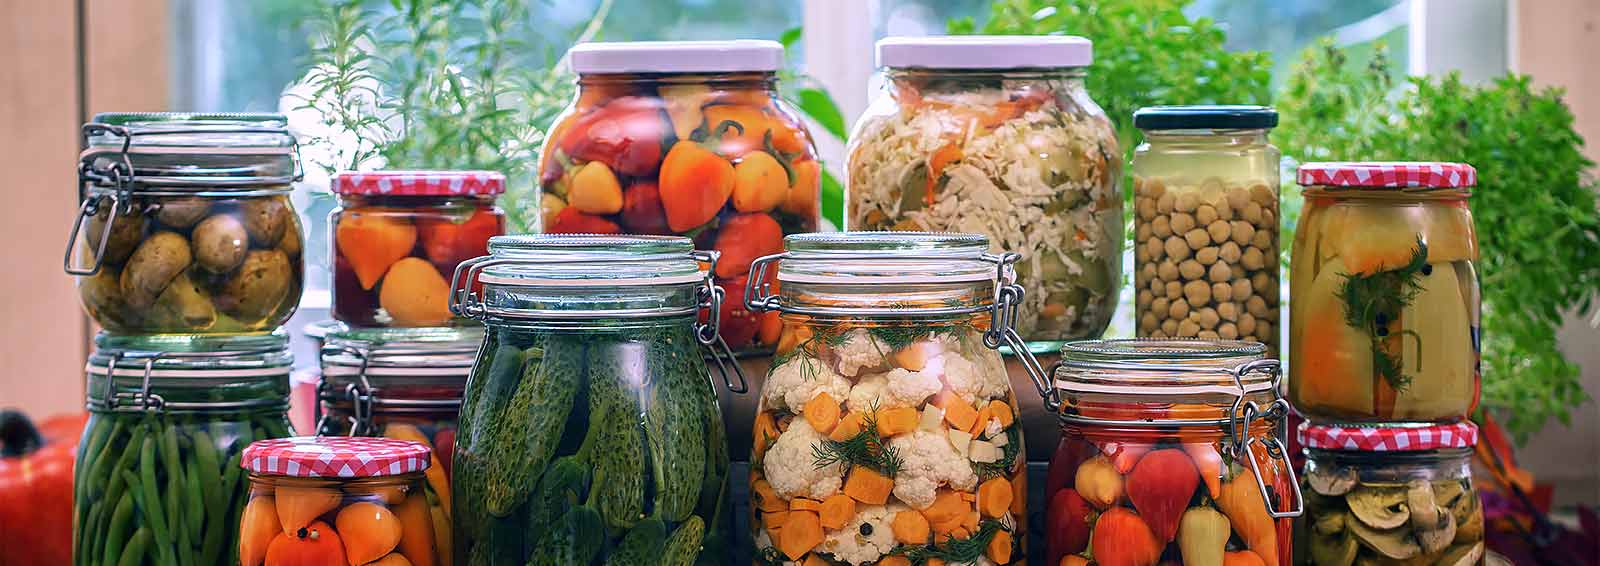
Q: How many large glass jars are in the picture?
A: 4